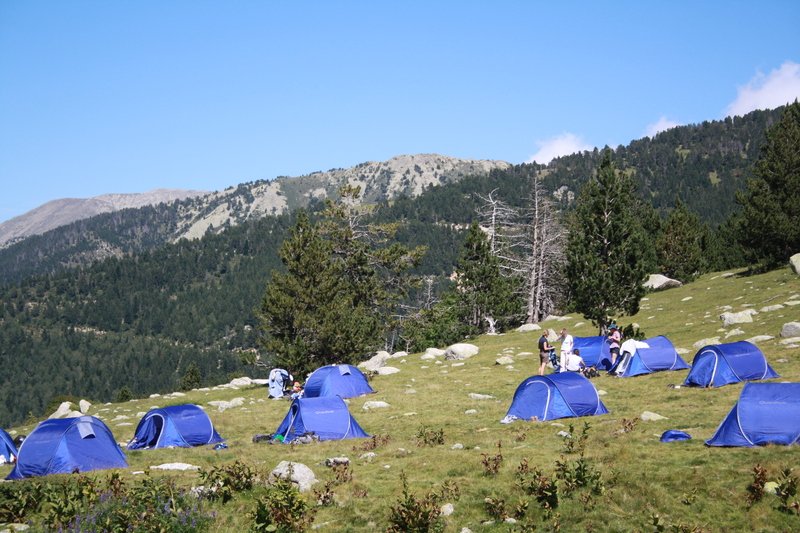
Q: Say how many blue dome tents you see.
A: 10